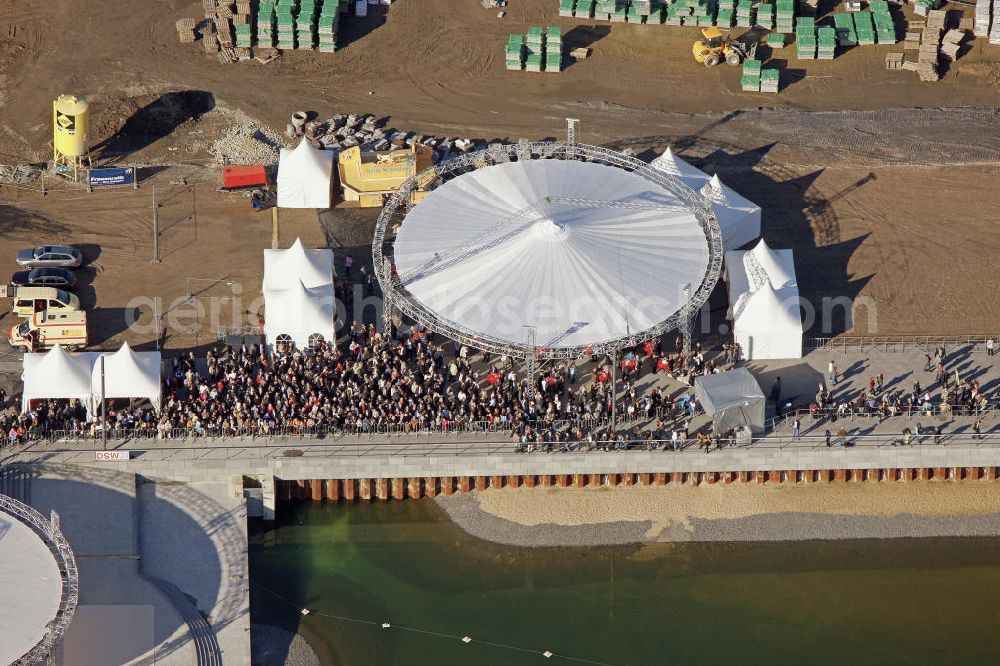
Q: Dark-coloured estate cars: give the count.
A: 1